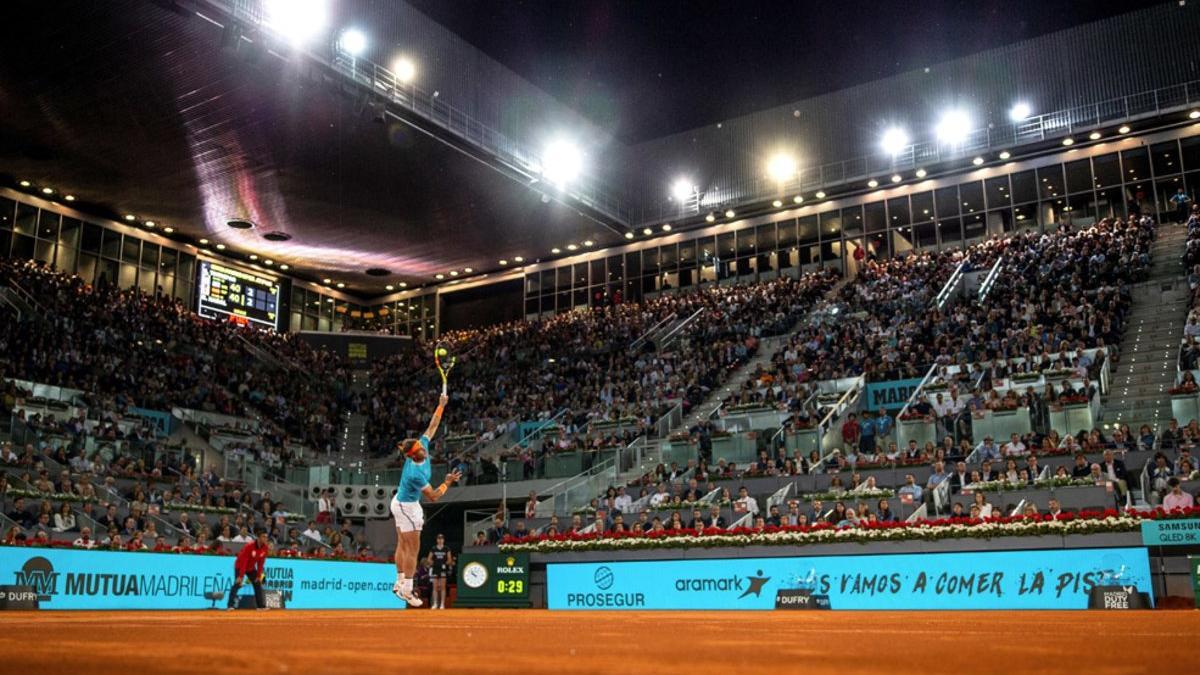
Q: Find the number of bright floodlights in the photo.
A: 9